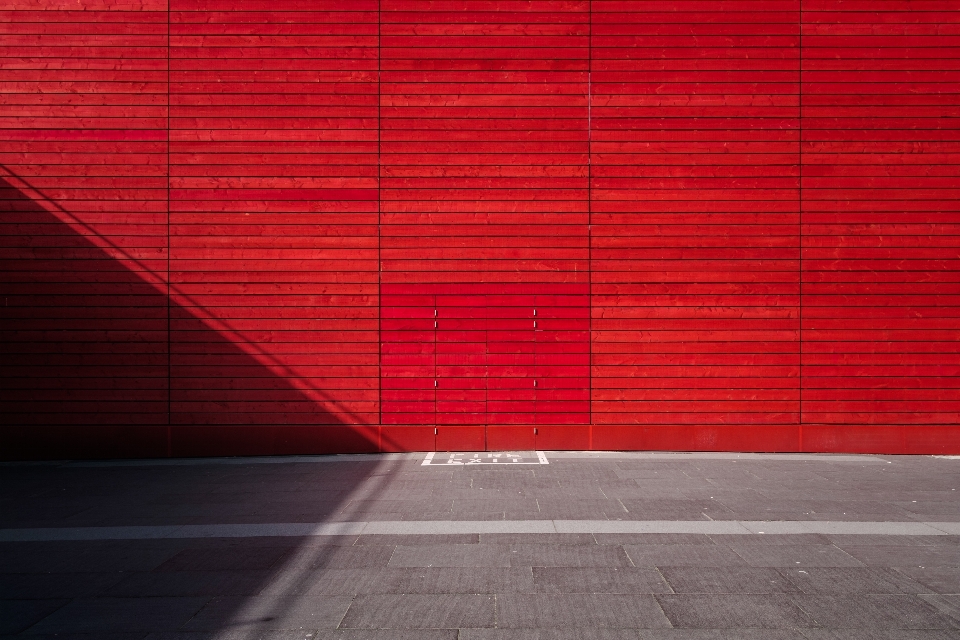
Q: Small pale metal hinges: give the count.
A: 8